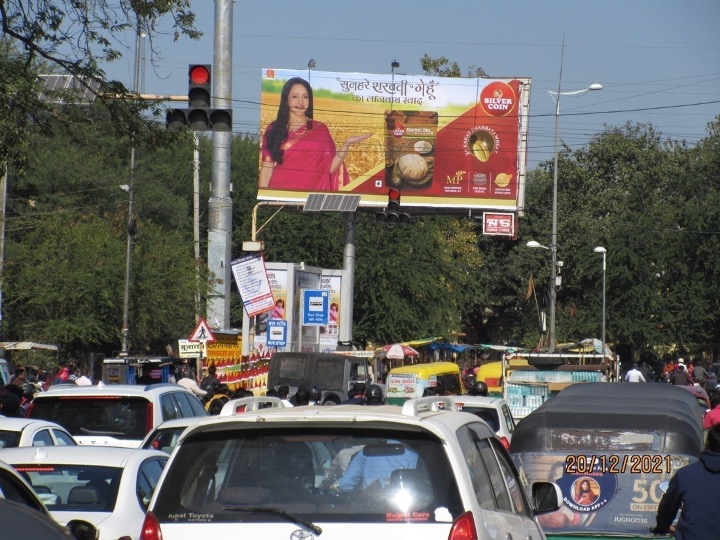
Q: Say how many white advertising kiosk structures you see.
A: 2